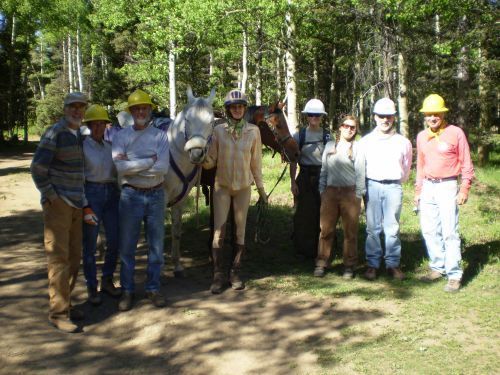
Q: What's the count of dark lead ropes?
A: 1